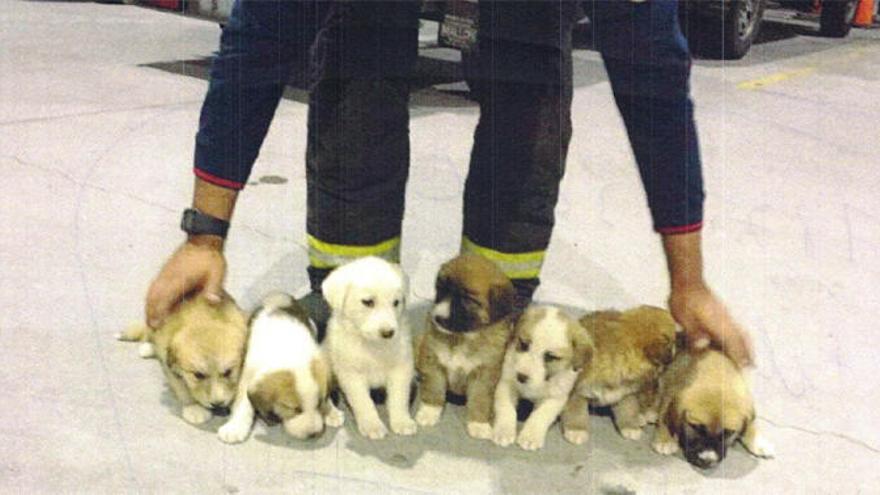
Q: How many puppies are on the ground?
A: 7